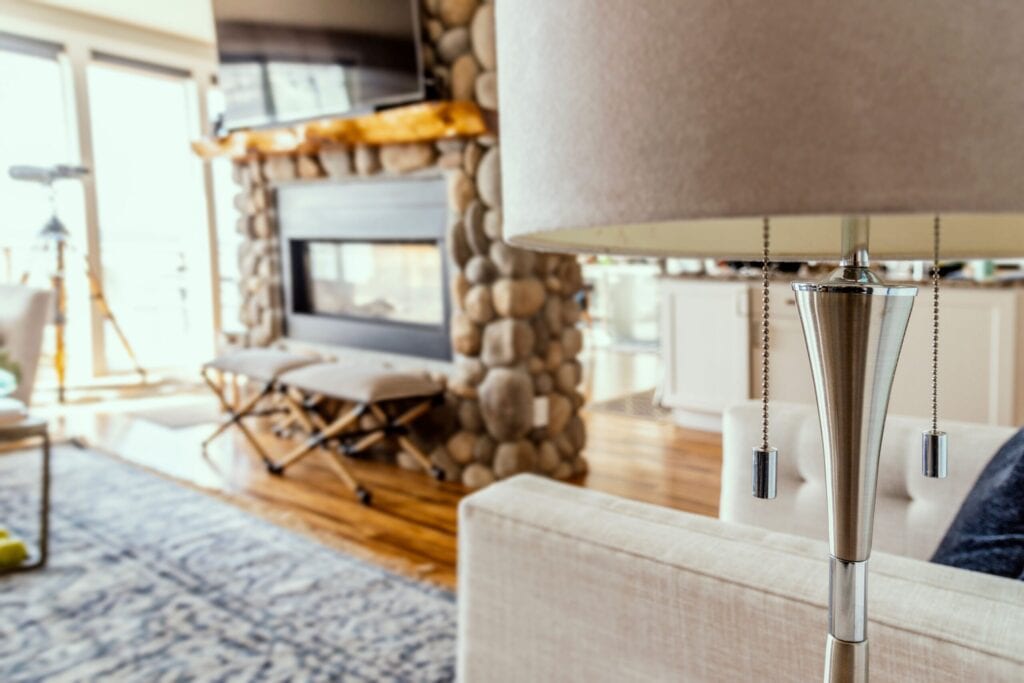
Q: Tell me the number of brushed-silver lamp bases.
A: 1